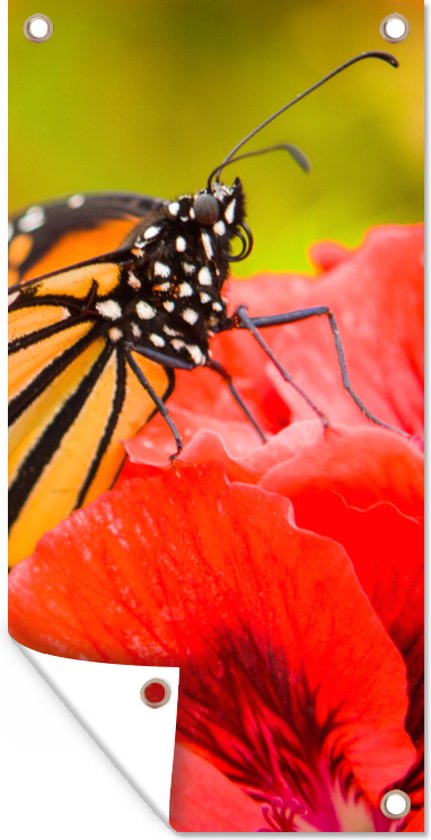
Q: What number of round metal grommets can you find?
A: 4